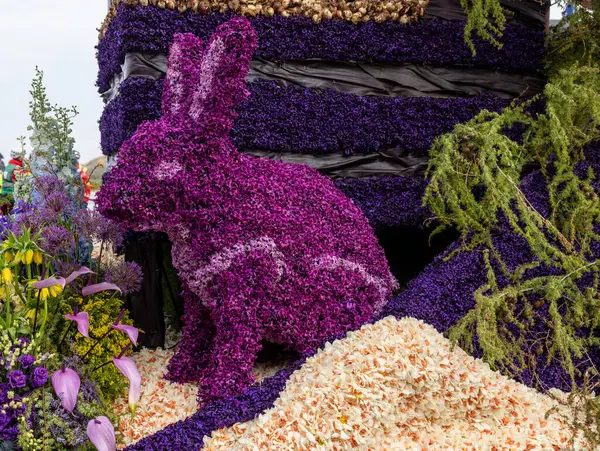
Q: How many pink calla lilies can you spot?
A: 8